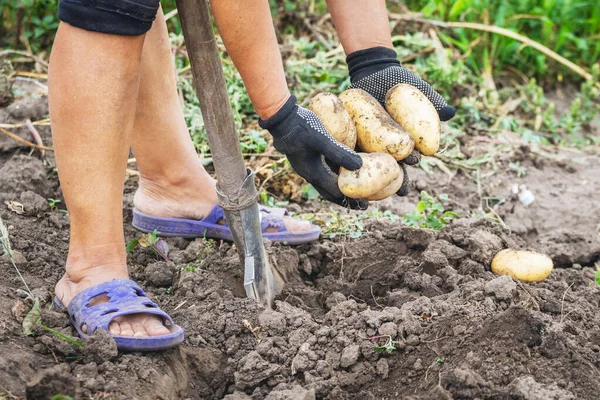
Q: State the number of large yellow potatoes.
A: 5